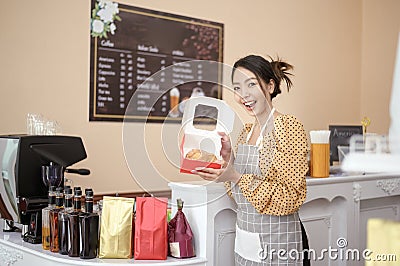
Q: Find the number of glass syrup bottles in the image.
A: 5